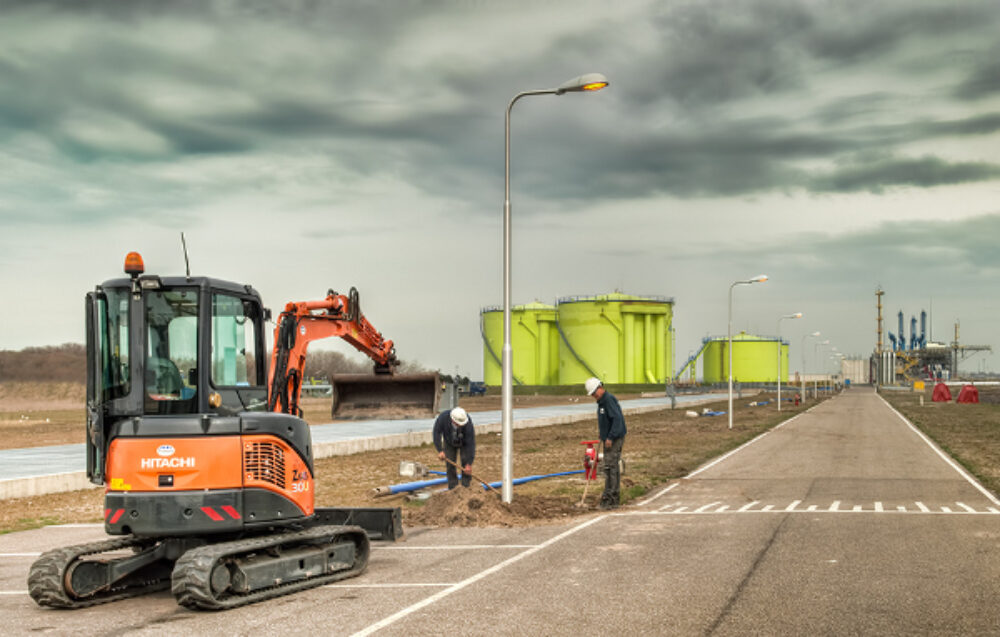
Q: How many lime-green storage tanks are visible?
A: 3